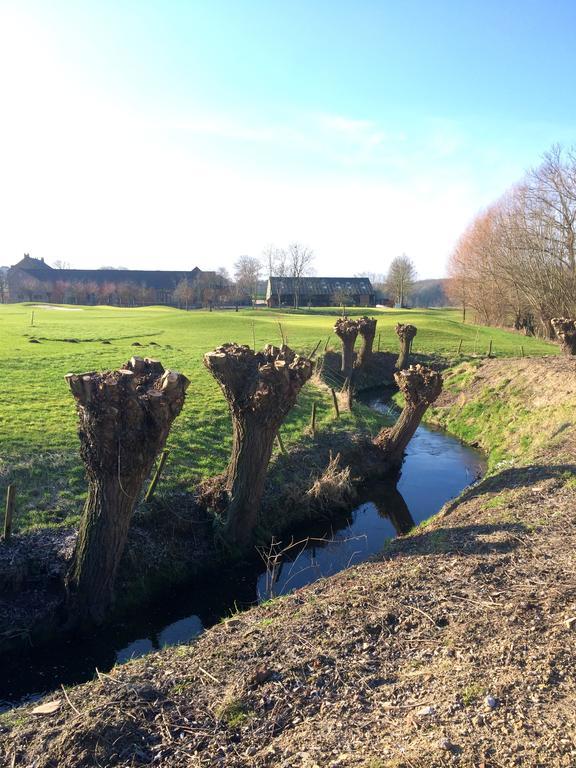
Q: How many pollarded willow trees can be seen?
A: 7